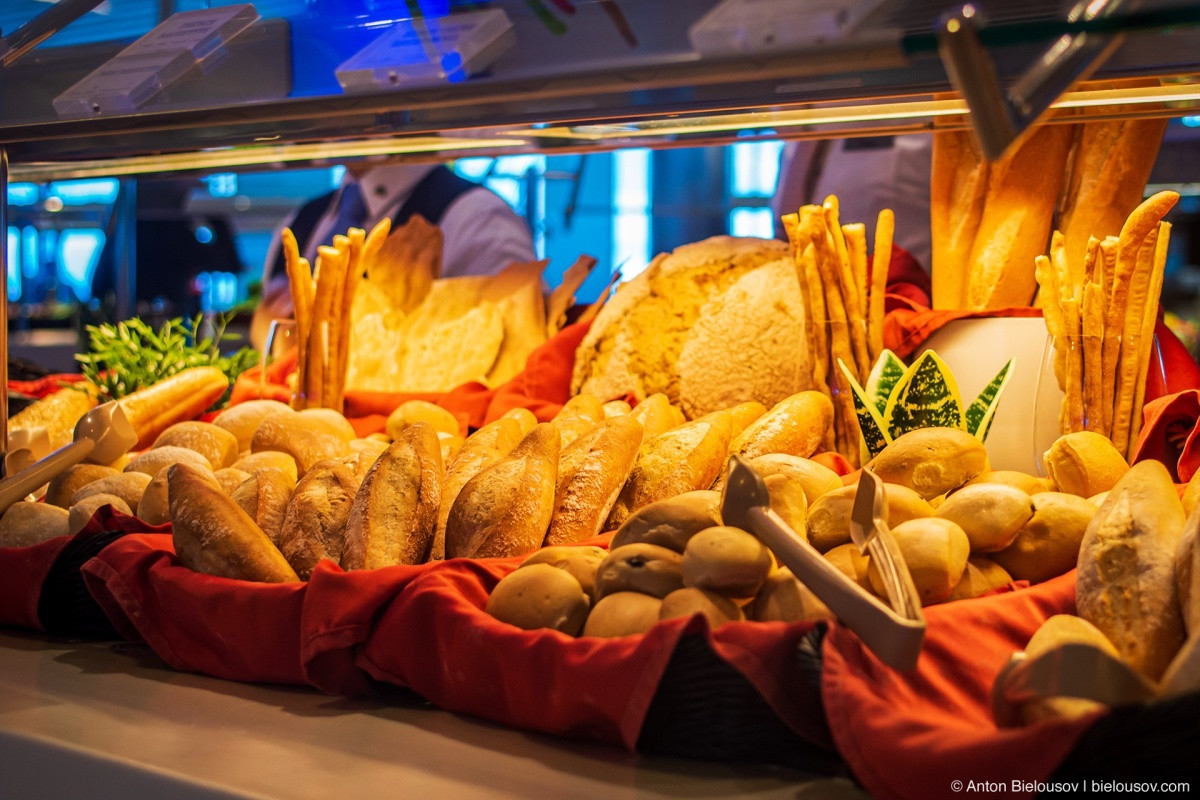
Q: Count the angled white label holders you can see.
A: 3